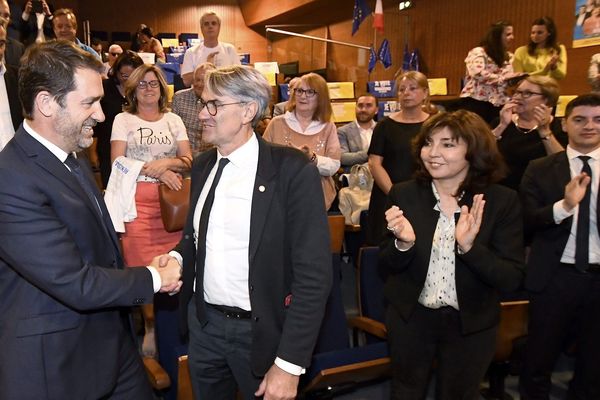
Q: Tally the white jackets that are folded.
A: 1